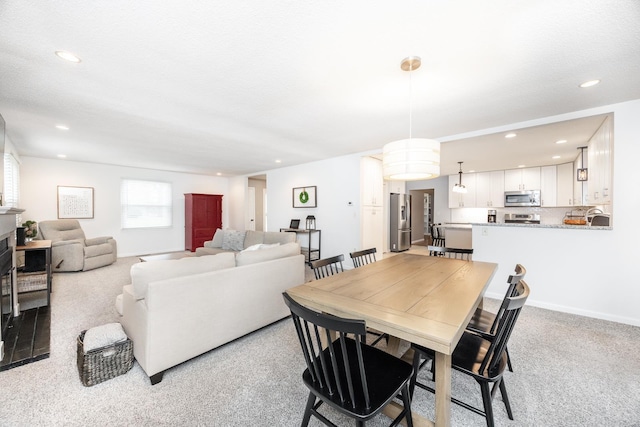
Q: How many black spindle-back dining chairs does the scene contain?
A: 6